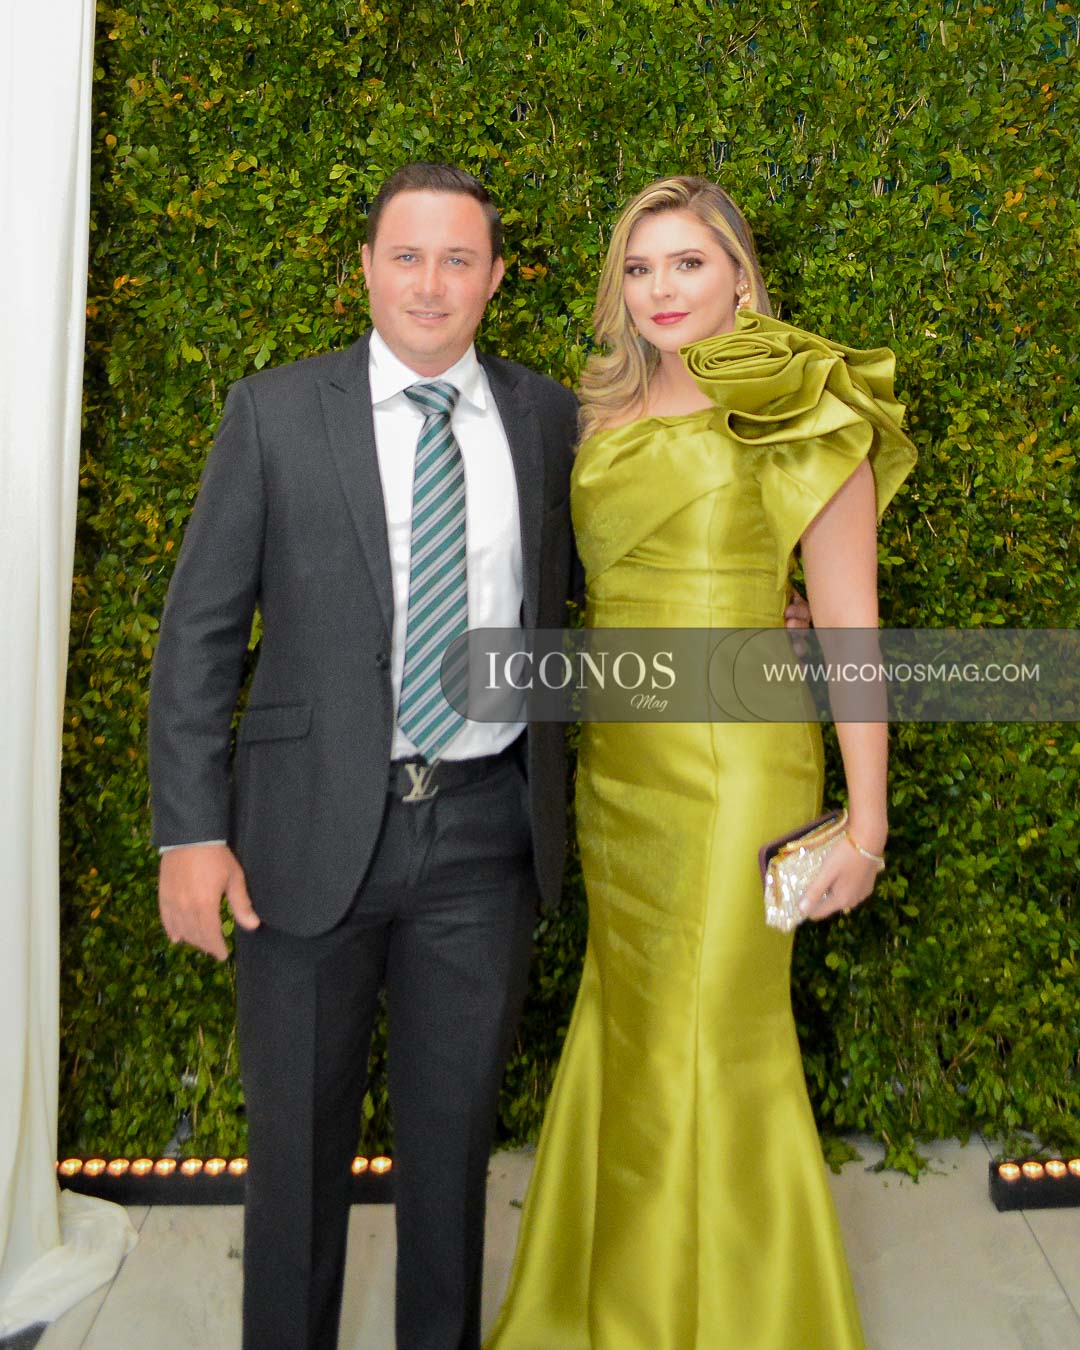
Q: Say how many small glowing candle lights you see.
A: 14